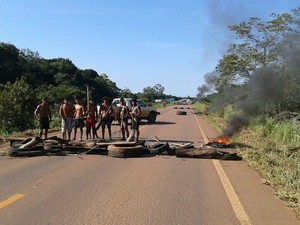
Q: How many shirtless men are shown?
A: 7